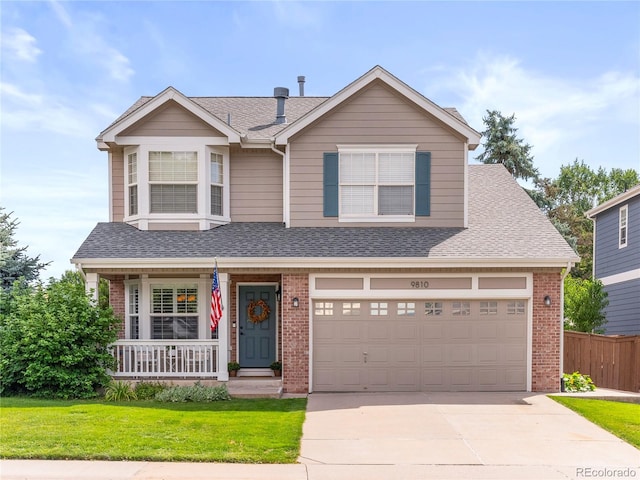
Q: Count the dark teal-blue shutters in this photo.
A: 2